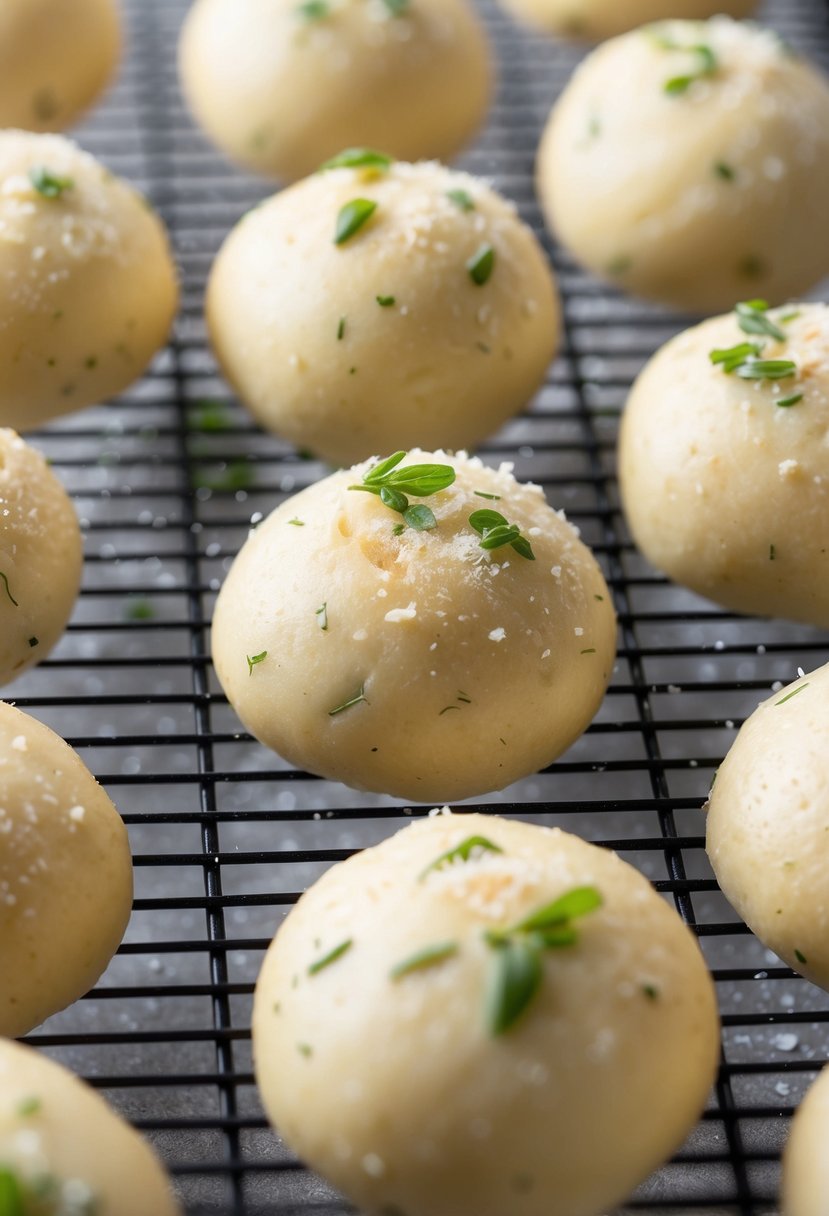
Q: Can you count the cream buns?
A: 14